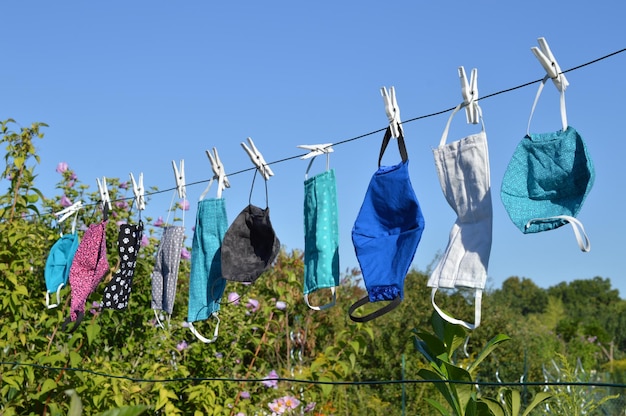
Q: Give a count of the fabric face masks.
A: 10